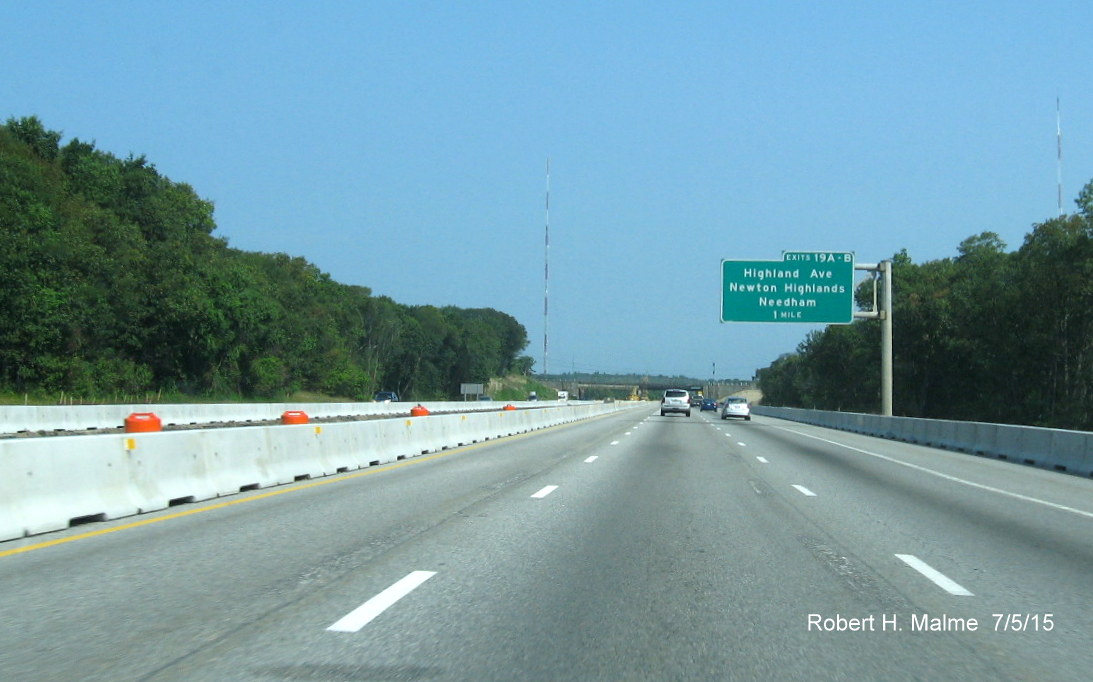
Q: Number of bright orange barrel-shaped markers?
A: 4